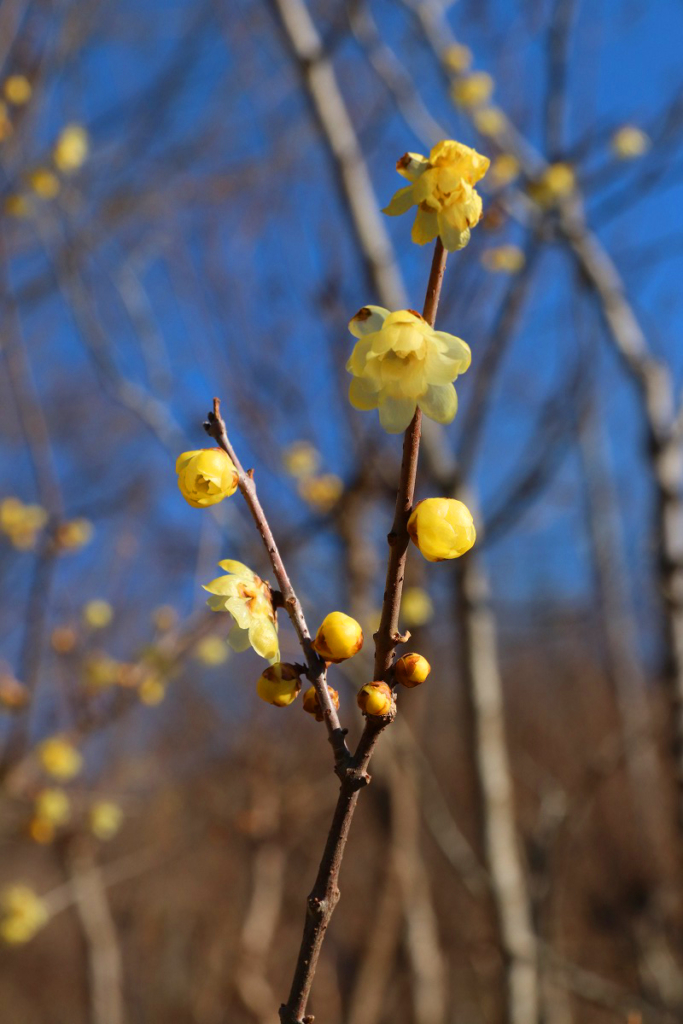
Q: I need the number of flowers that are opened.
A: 3